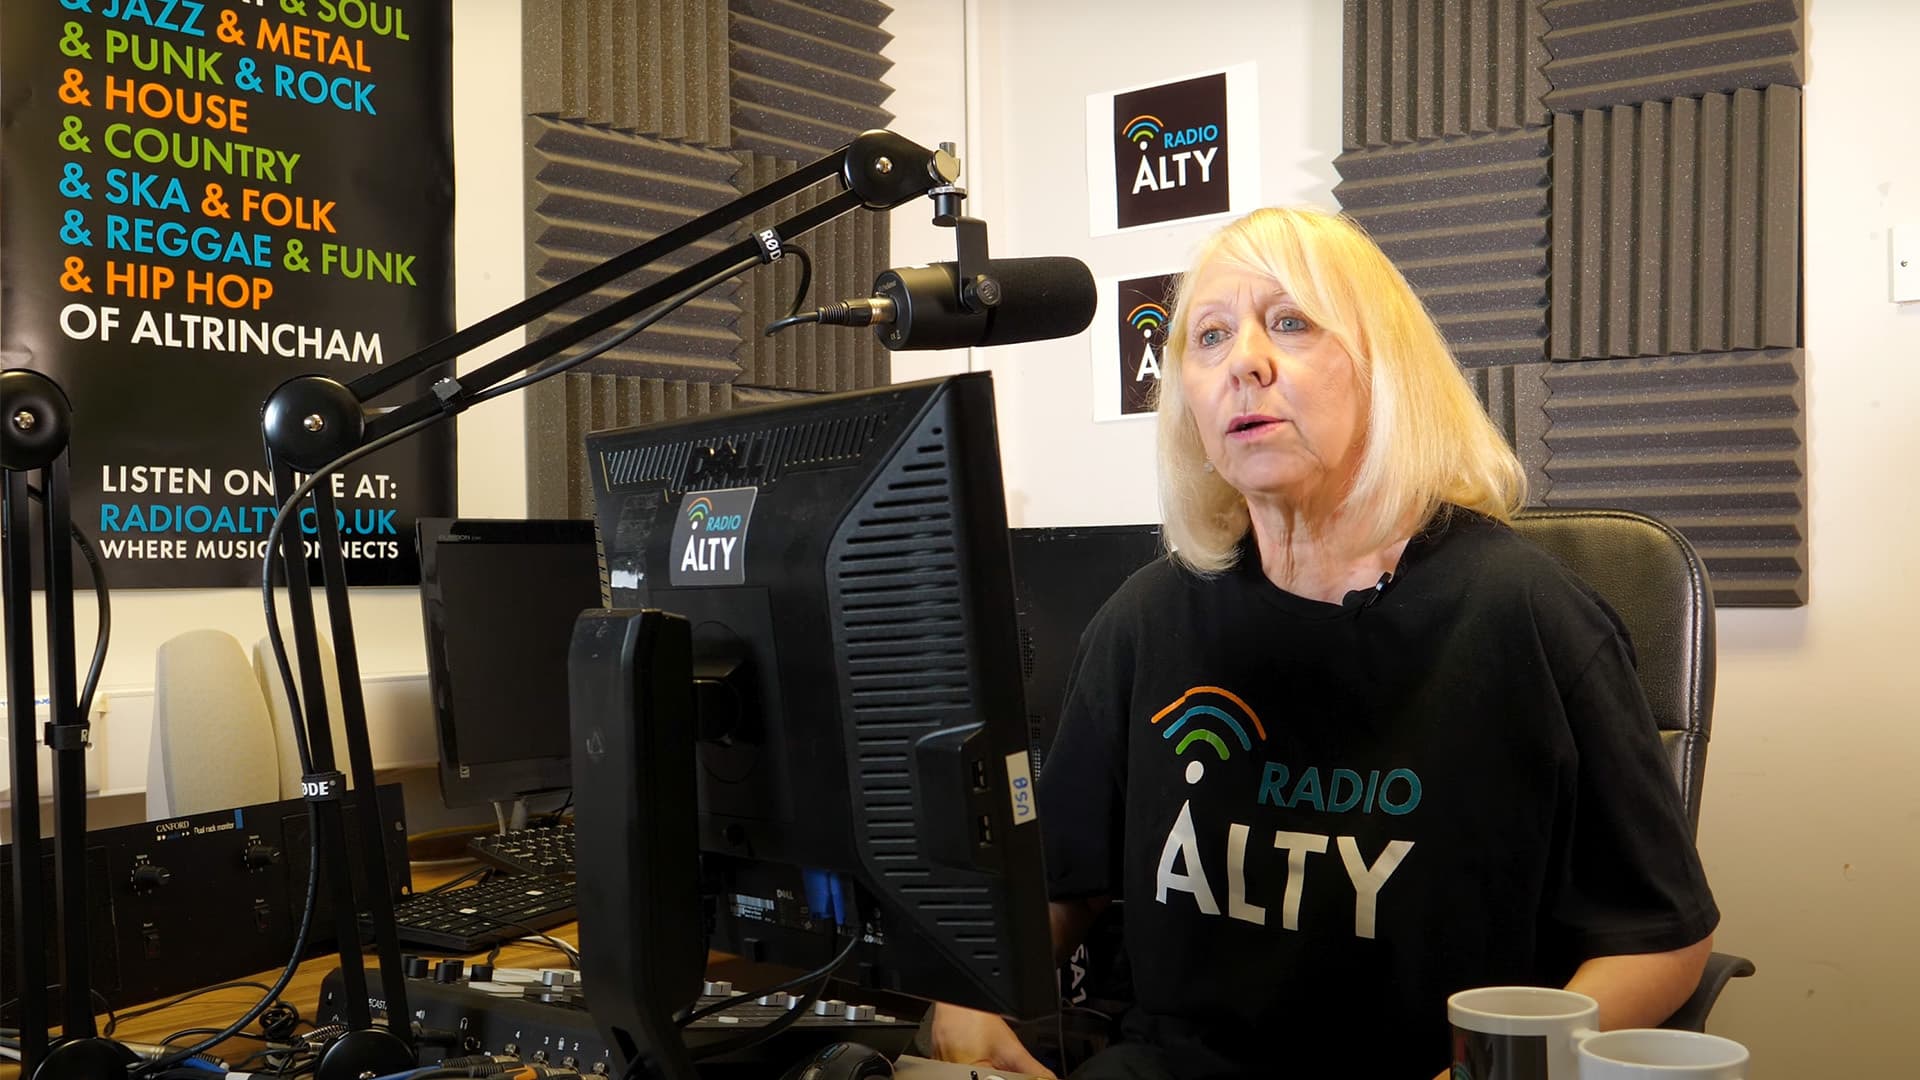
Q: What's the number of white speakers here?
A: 2